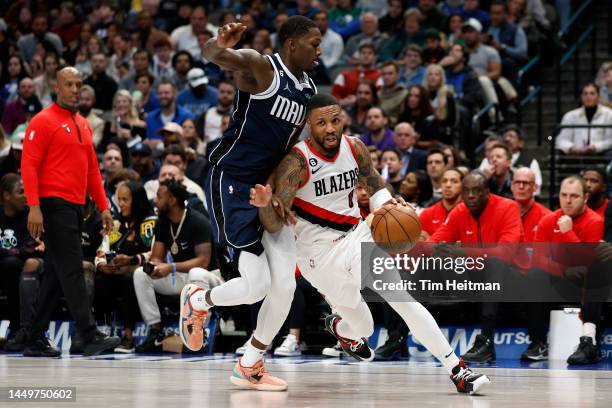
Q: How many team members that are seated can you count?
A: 5